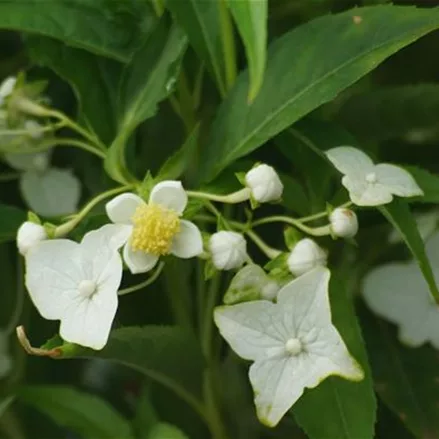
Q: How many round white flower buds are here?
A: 5